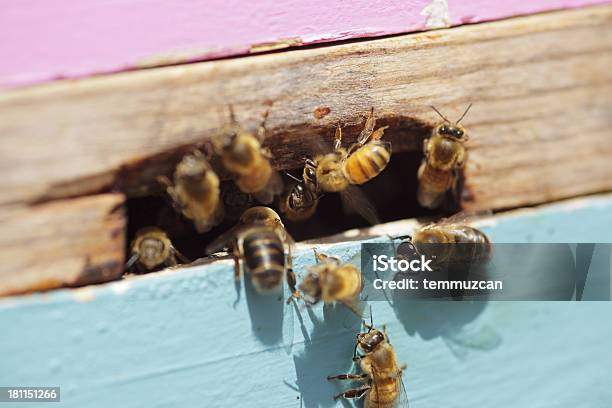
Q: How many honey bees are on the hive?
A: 10